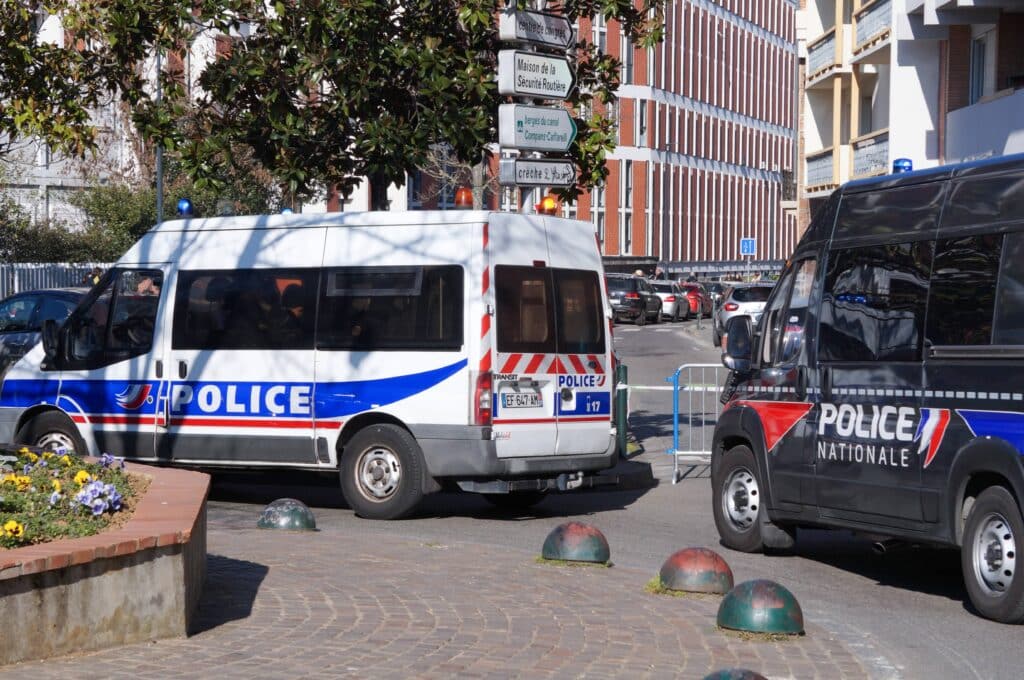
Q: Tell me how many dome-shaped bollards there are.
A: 5